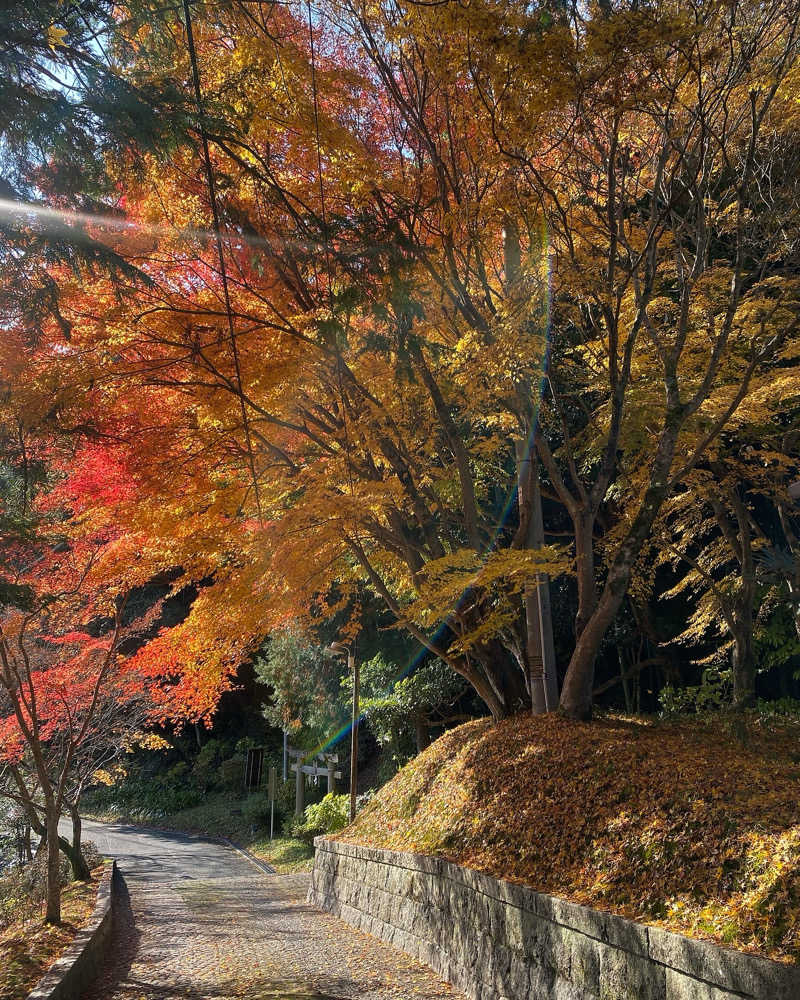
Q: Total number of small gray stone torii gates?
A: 1